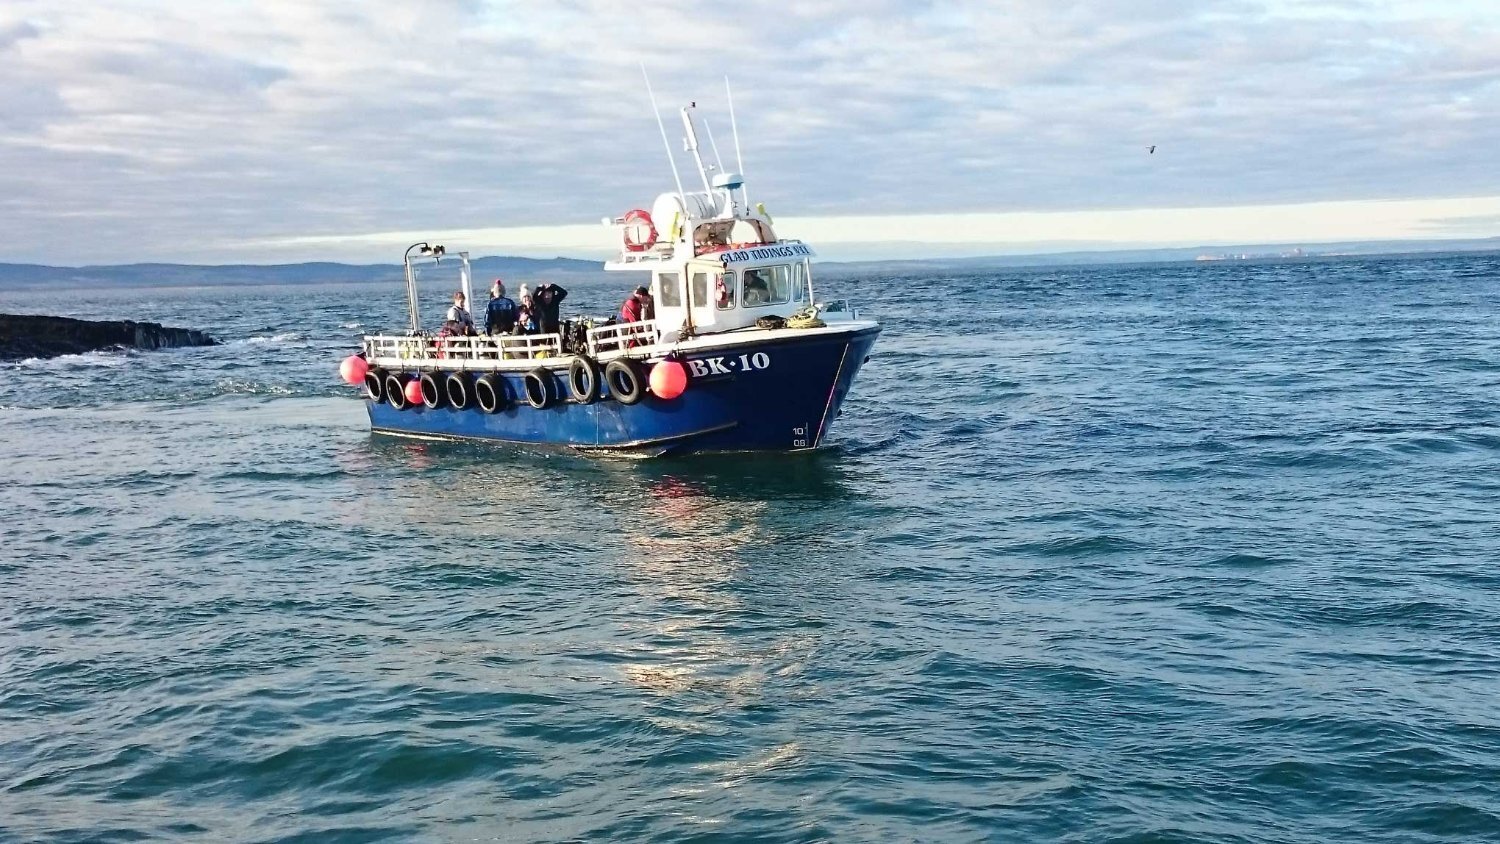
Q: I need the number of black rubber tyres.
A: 8